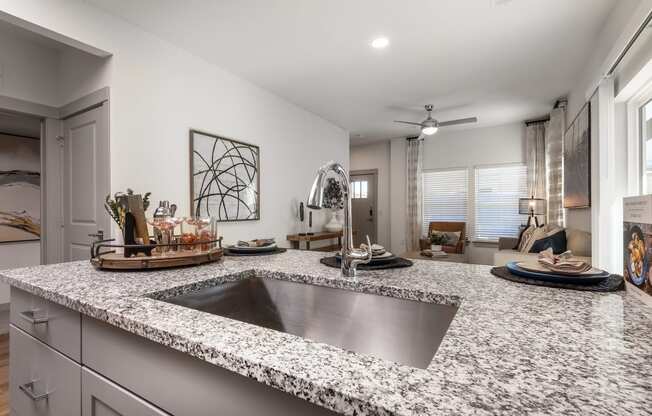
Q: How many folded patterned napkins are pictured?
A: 3